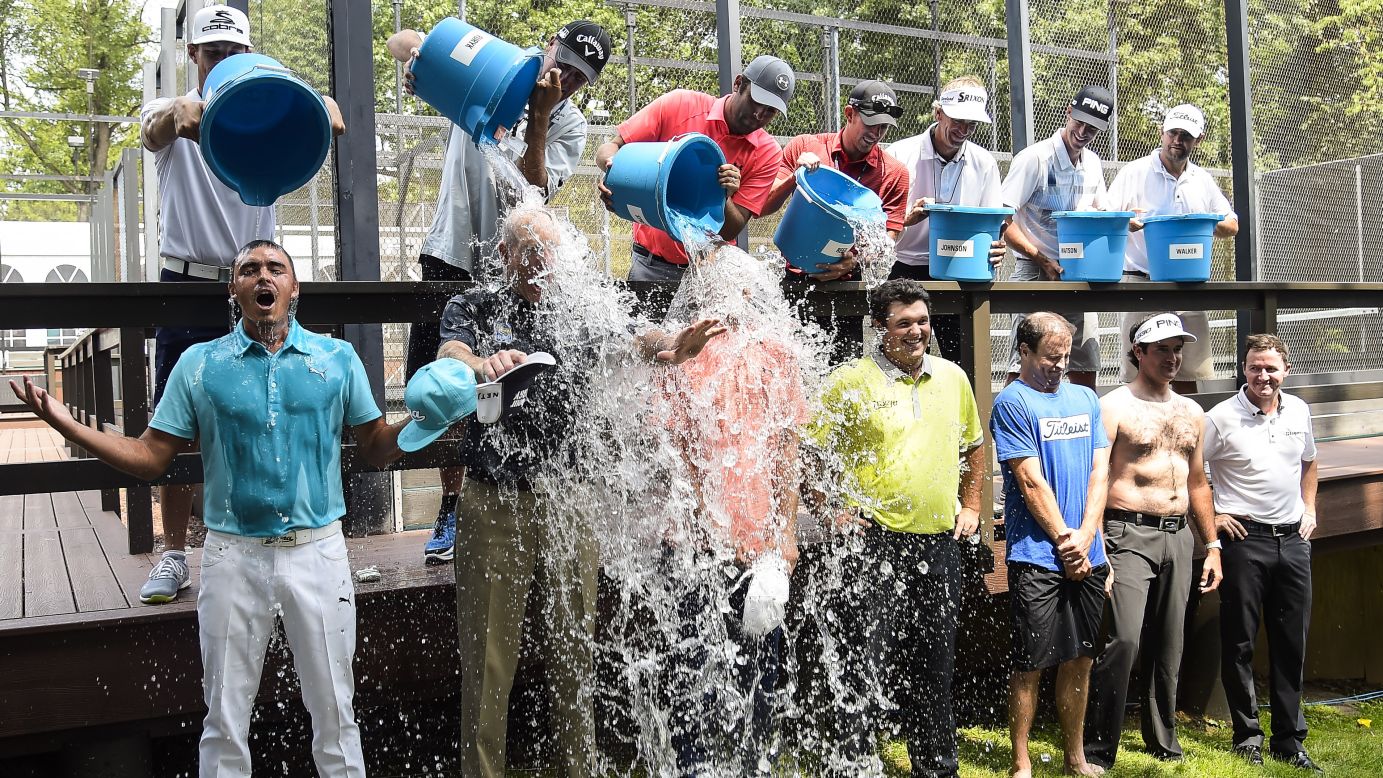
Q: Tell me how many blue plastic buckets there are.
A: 7